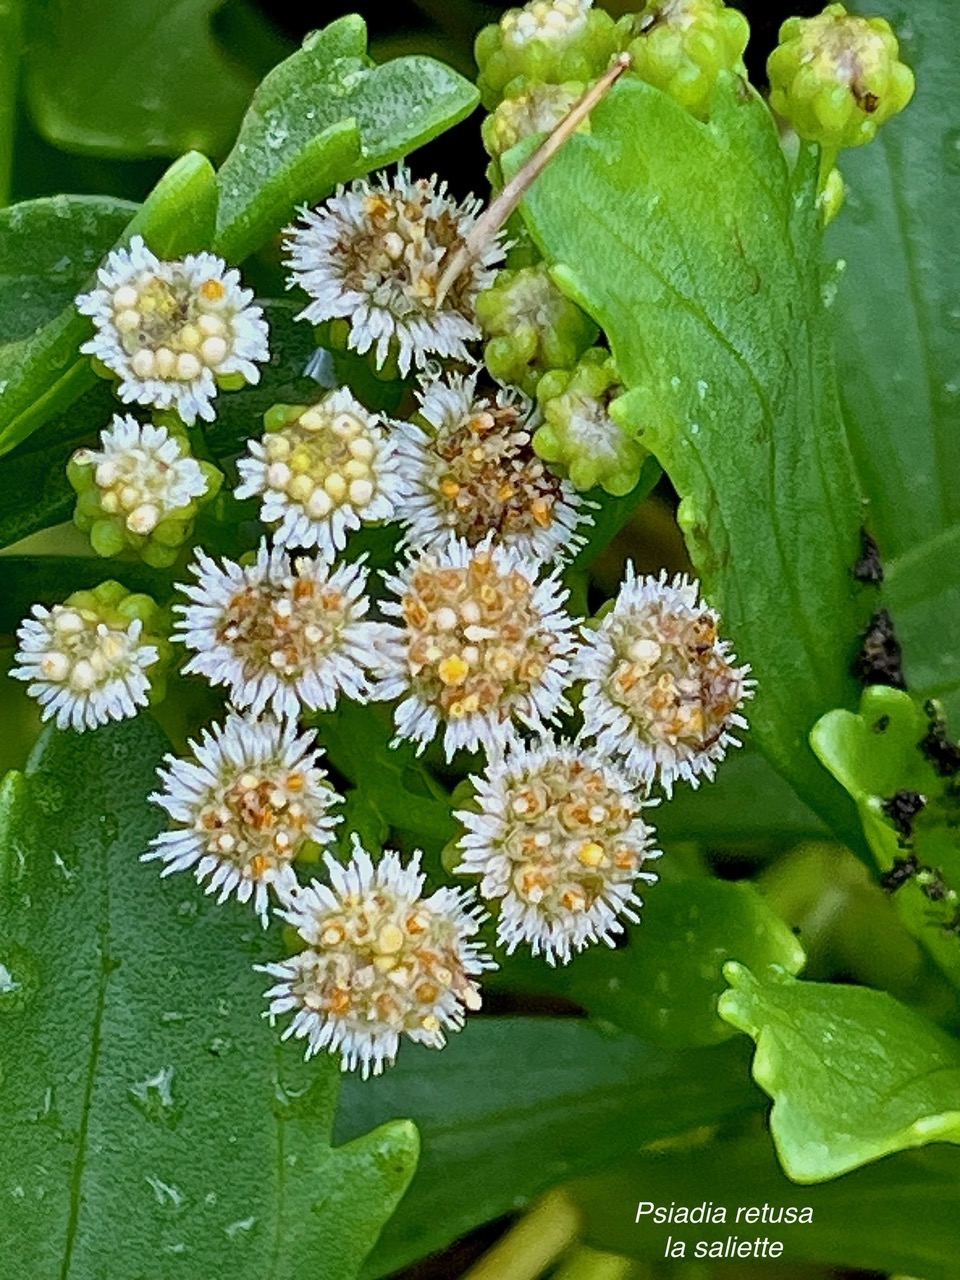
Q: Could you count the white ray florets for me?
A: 12